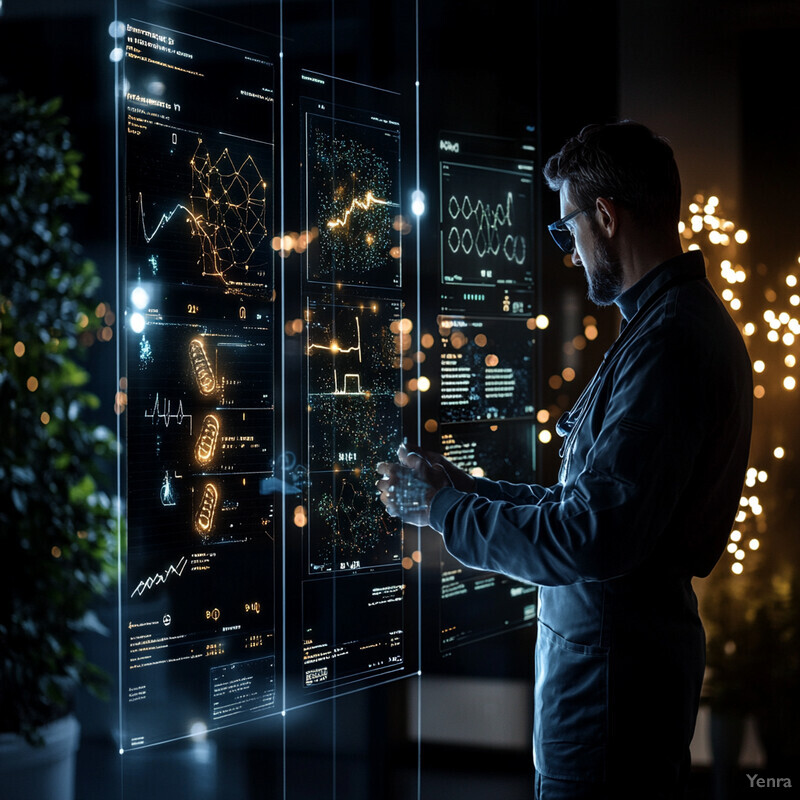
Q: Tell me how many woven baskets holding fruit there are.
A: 0